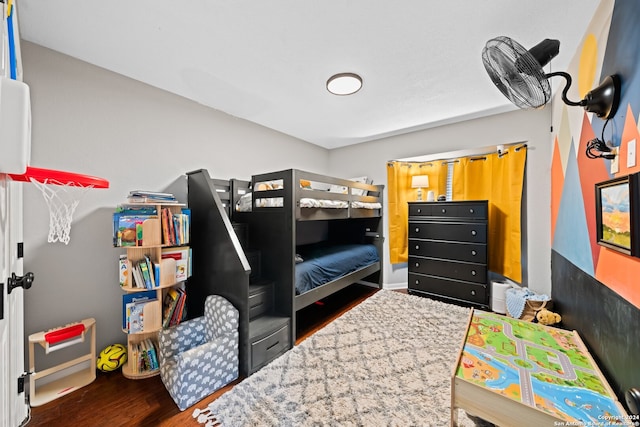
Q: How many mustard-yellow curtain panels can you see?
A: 2